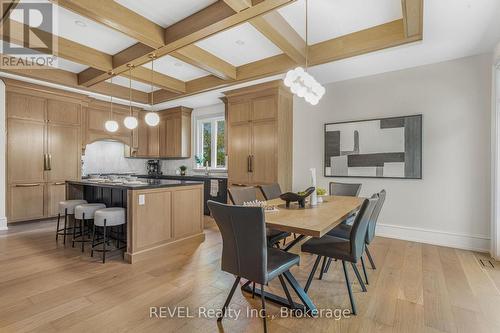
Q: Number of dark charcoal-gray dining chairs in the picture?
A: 6